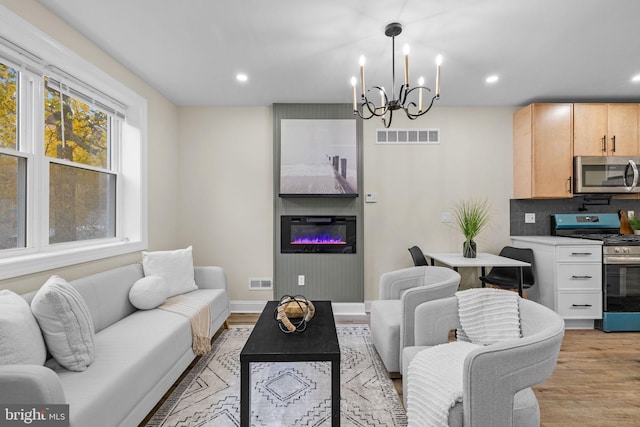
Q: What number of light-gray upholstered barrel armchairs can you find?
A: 2